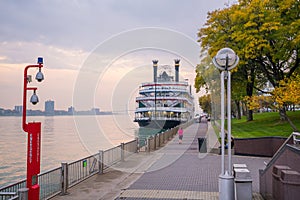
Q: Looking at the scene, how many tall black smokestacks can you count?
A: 2